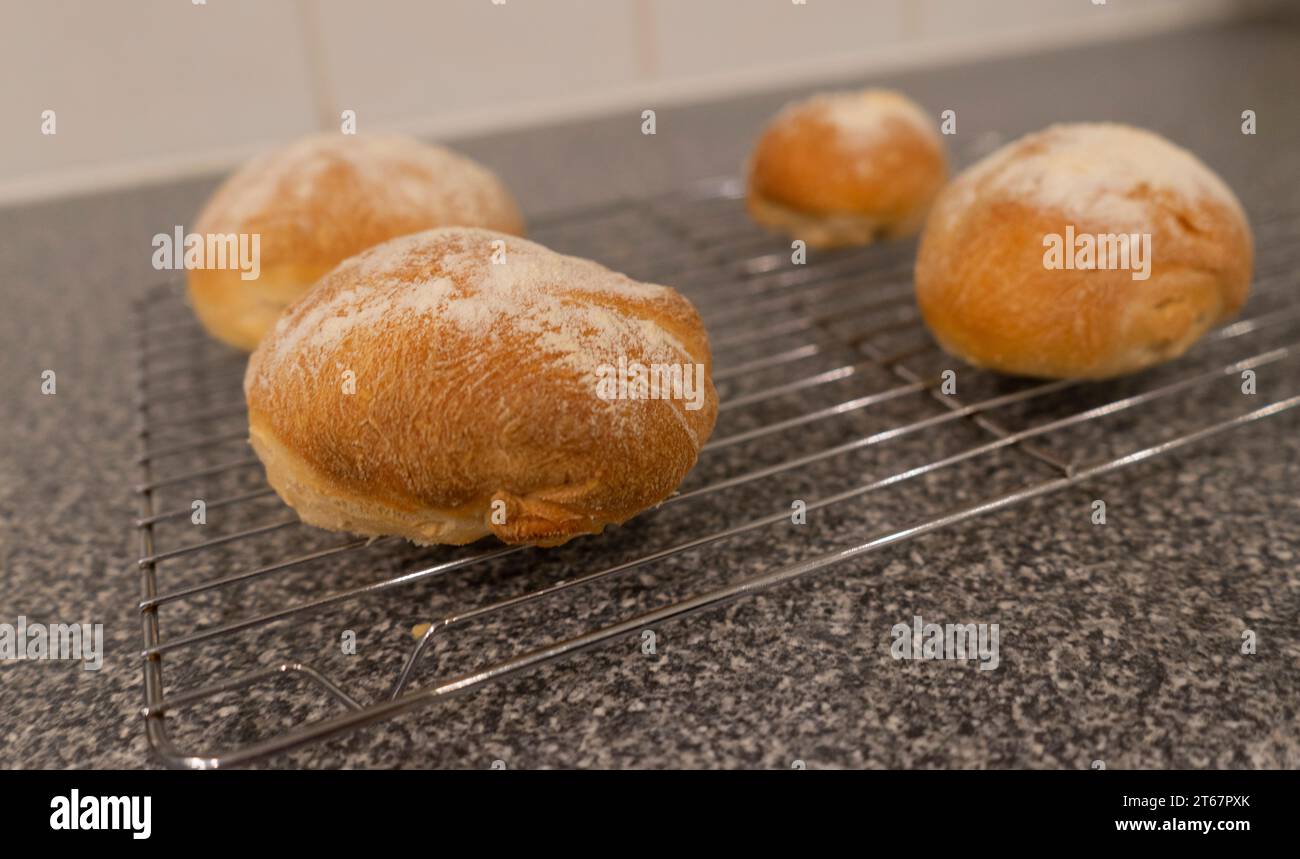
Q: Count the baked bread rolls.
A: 4